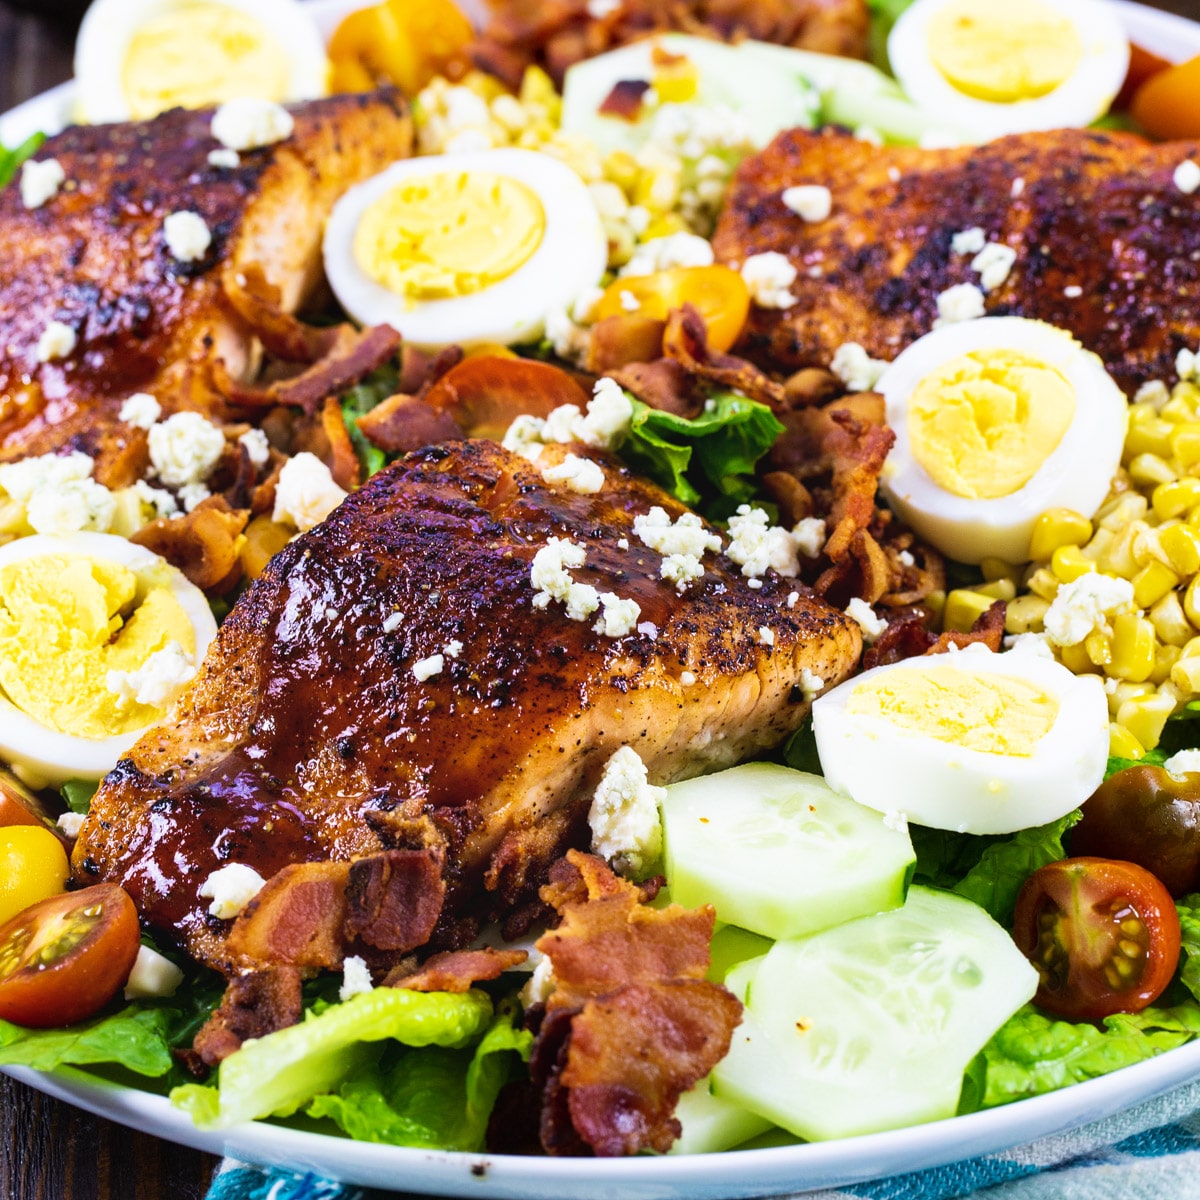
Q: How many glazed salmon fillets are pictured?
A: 3